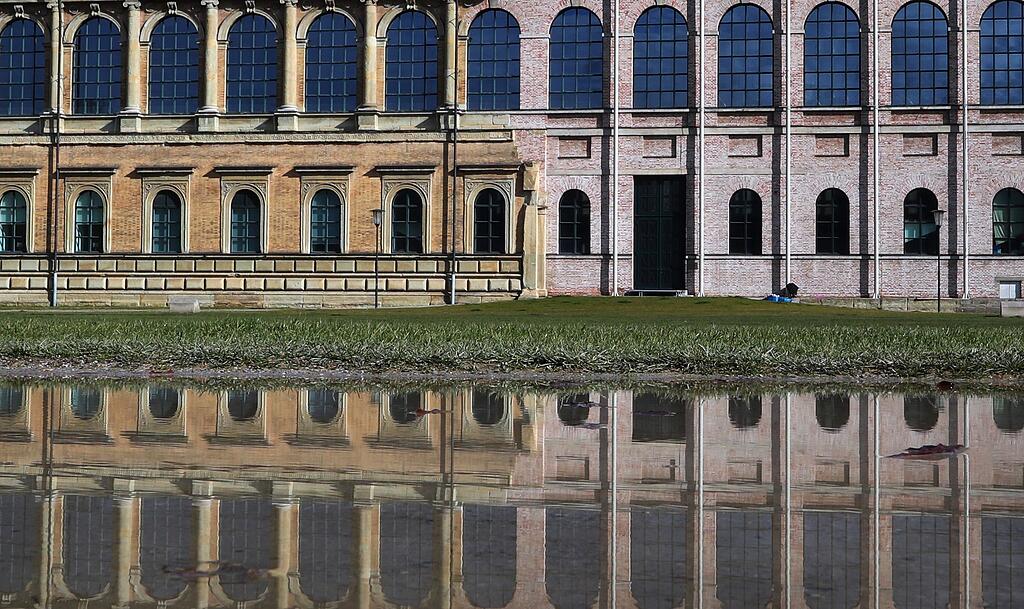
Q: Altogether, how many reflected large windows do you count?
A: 13